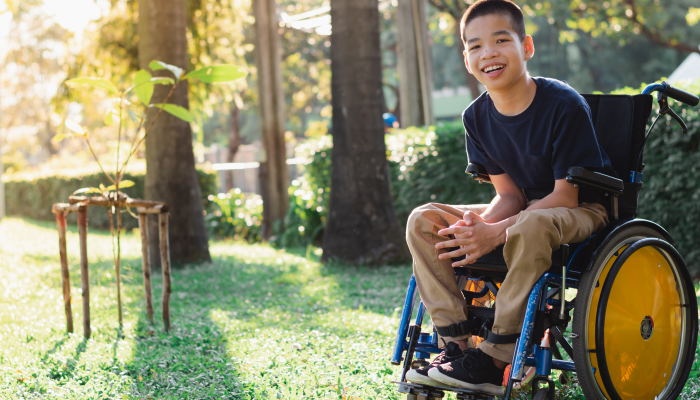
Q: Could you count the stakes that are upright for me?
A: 4